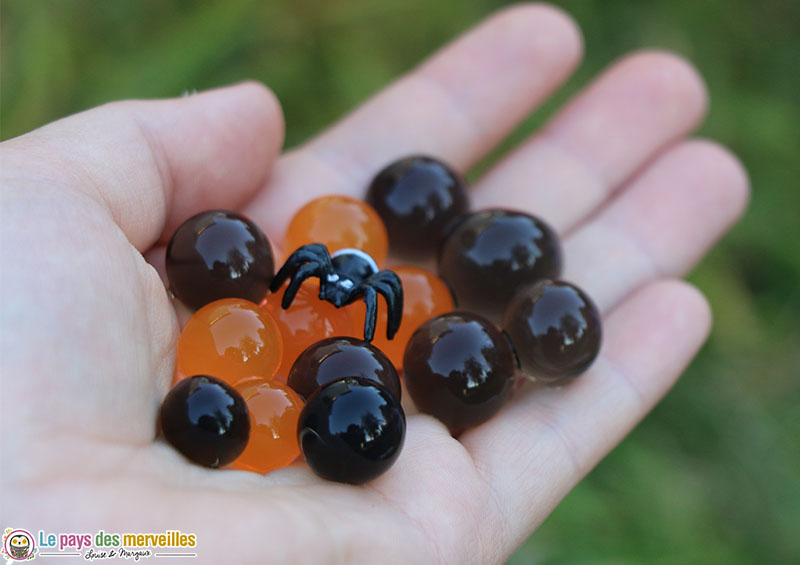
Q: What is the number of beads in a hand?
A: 13